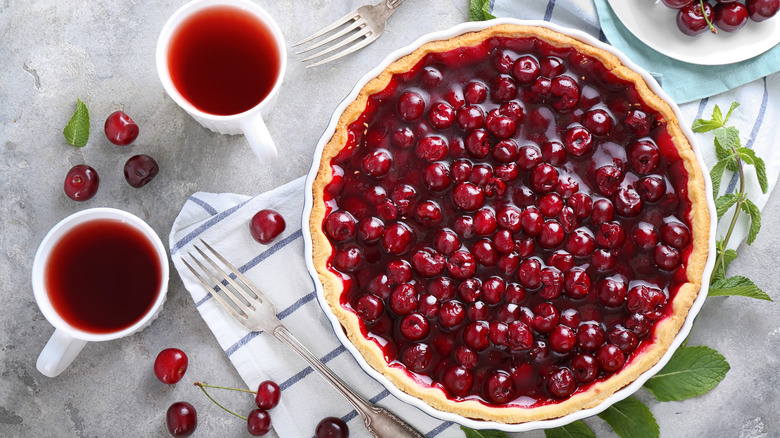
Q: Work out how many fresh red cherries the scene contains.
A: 14